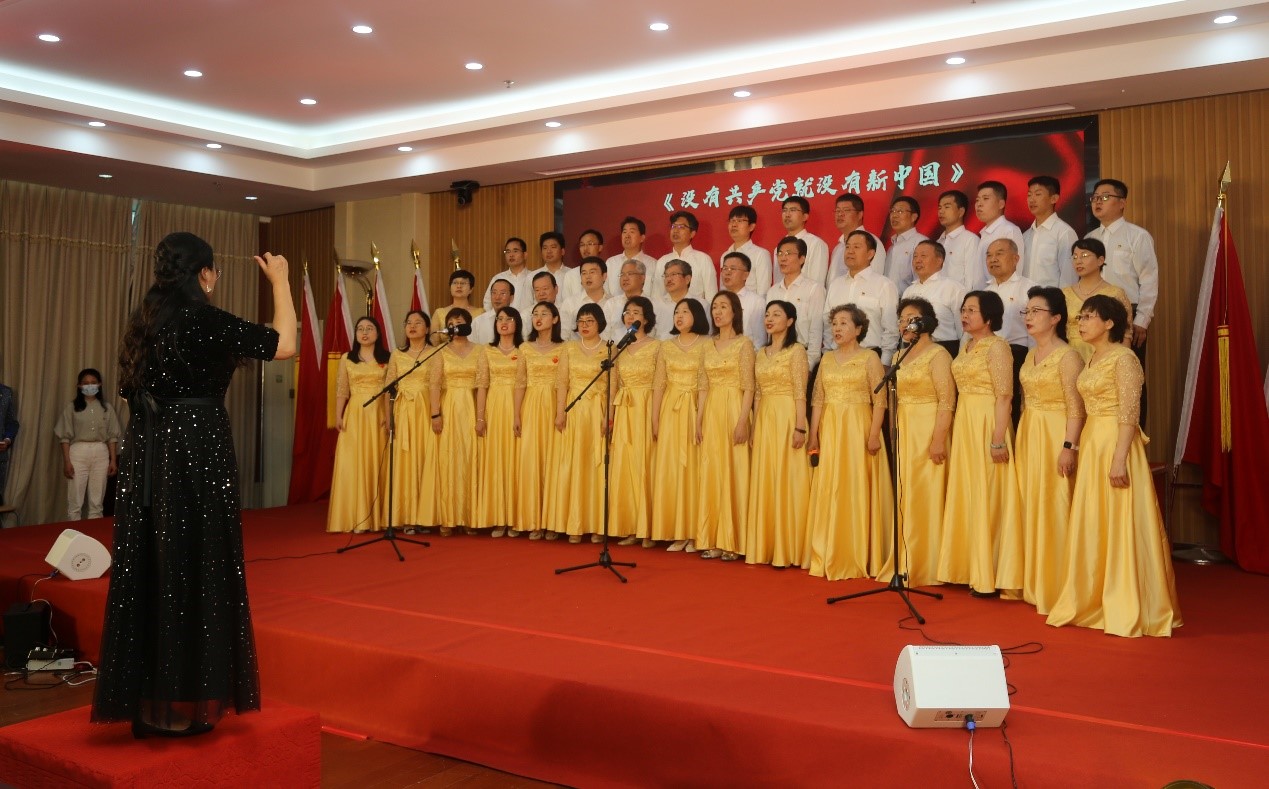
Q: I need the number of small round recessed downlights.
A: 15